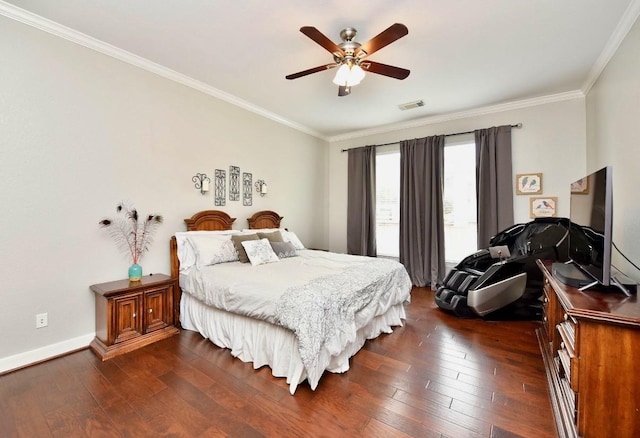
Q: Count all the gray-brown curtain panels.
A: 3